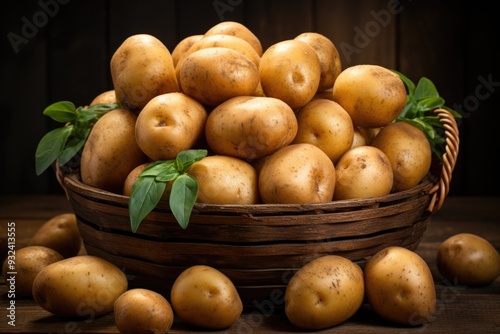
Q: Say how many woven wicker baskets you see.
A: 1